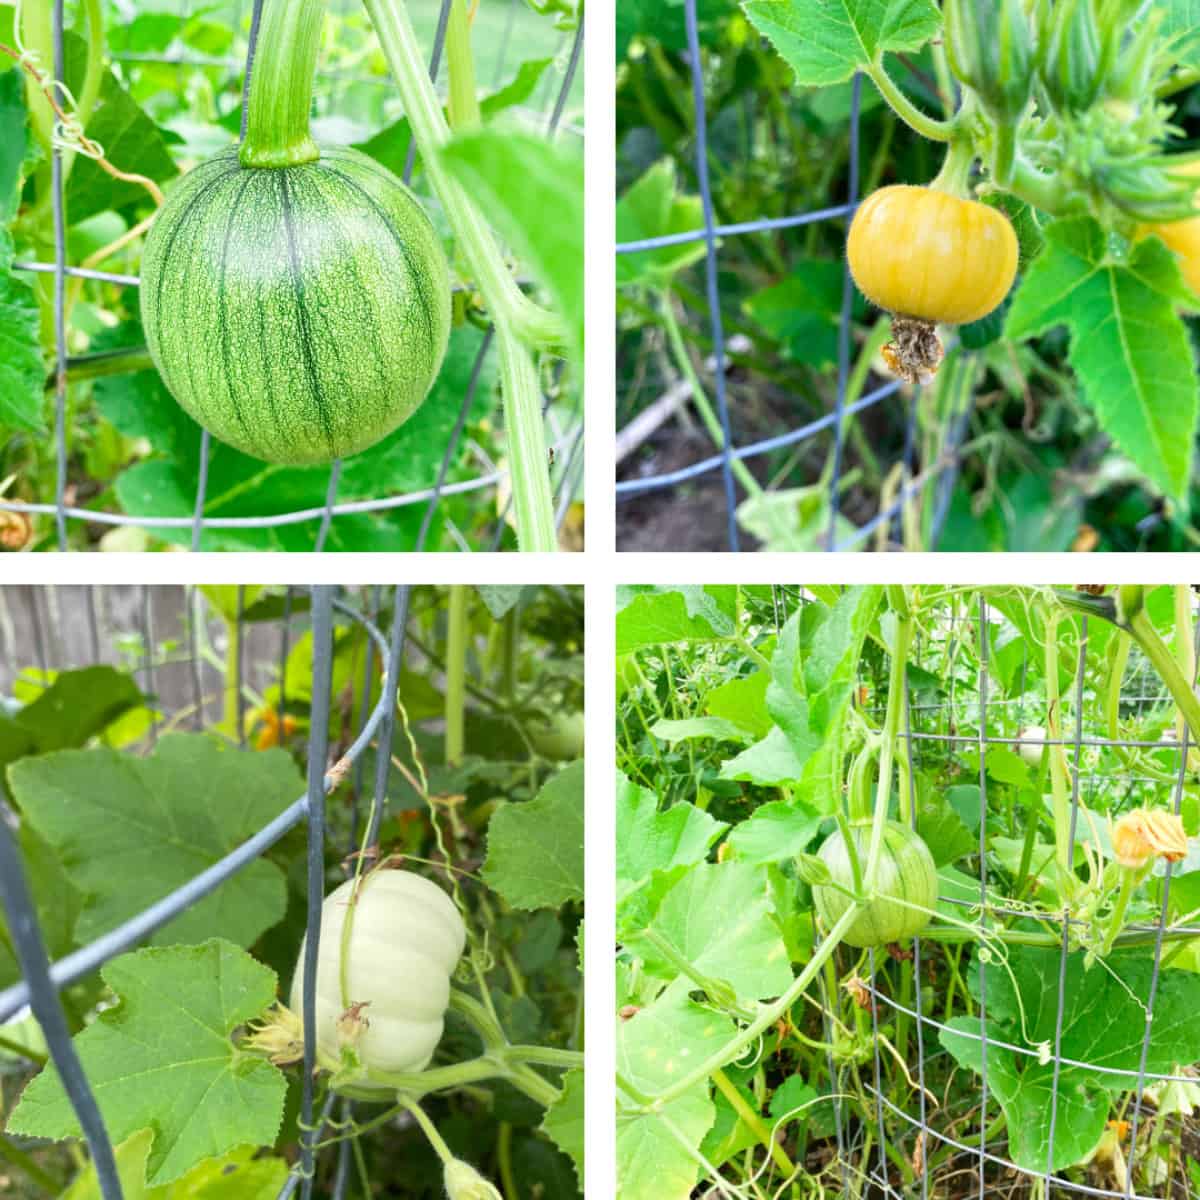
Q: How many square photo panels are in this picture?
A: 4